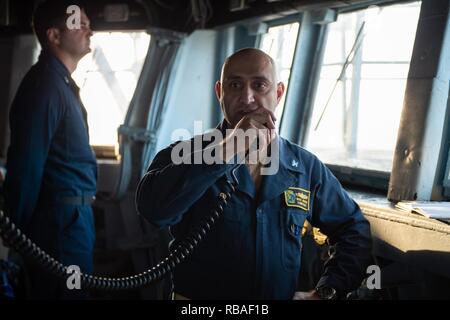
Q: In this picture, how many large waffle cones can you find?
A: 0